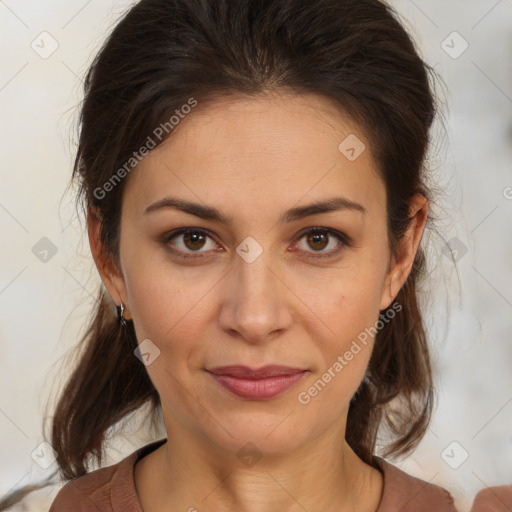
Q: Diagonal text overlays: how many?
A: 2